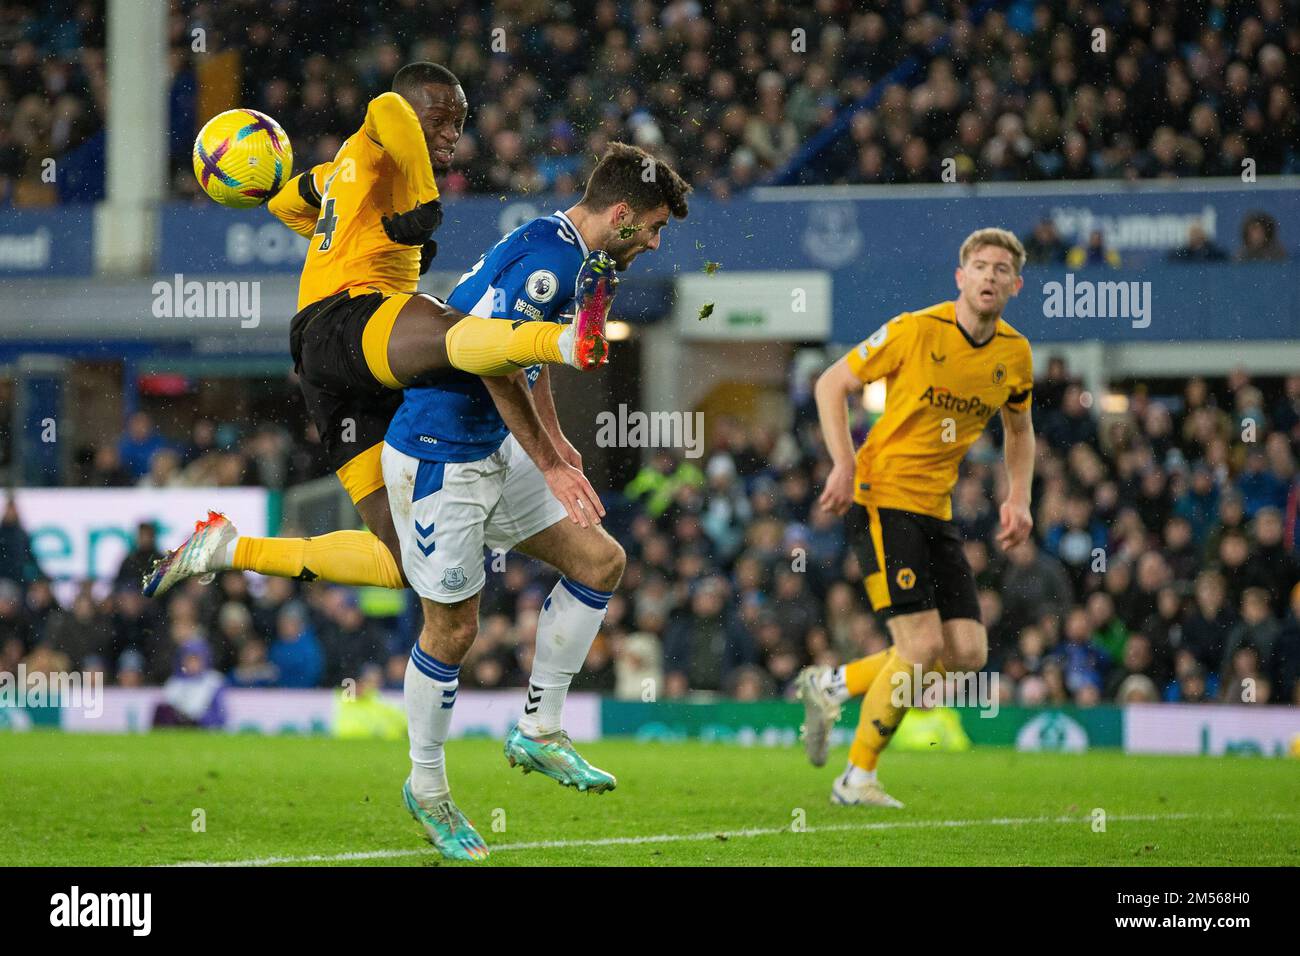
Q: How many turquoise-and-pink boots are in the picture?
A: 2